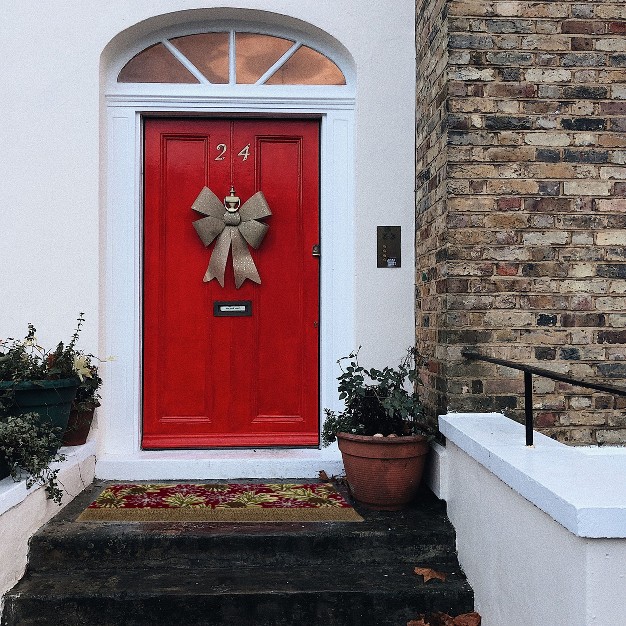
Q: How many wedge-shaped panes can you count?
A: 4